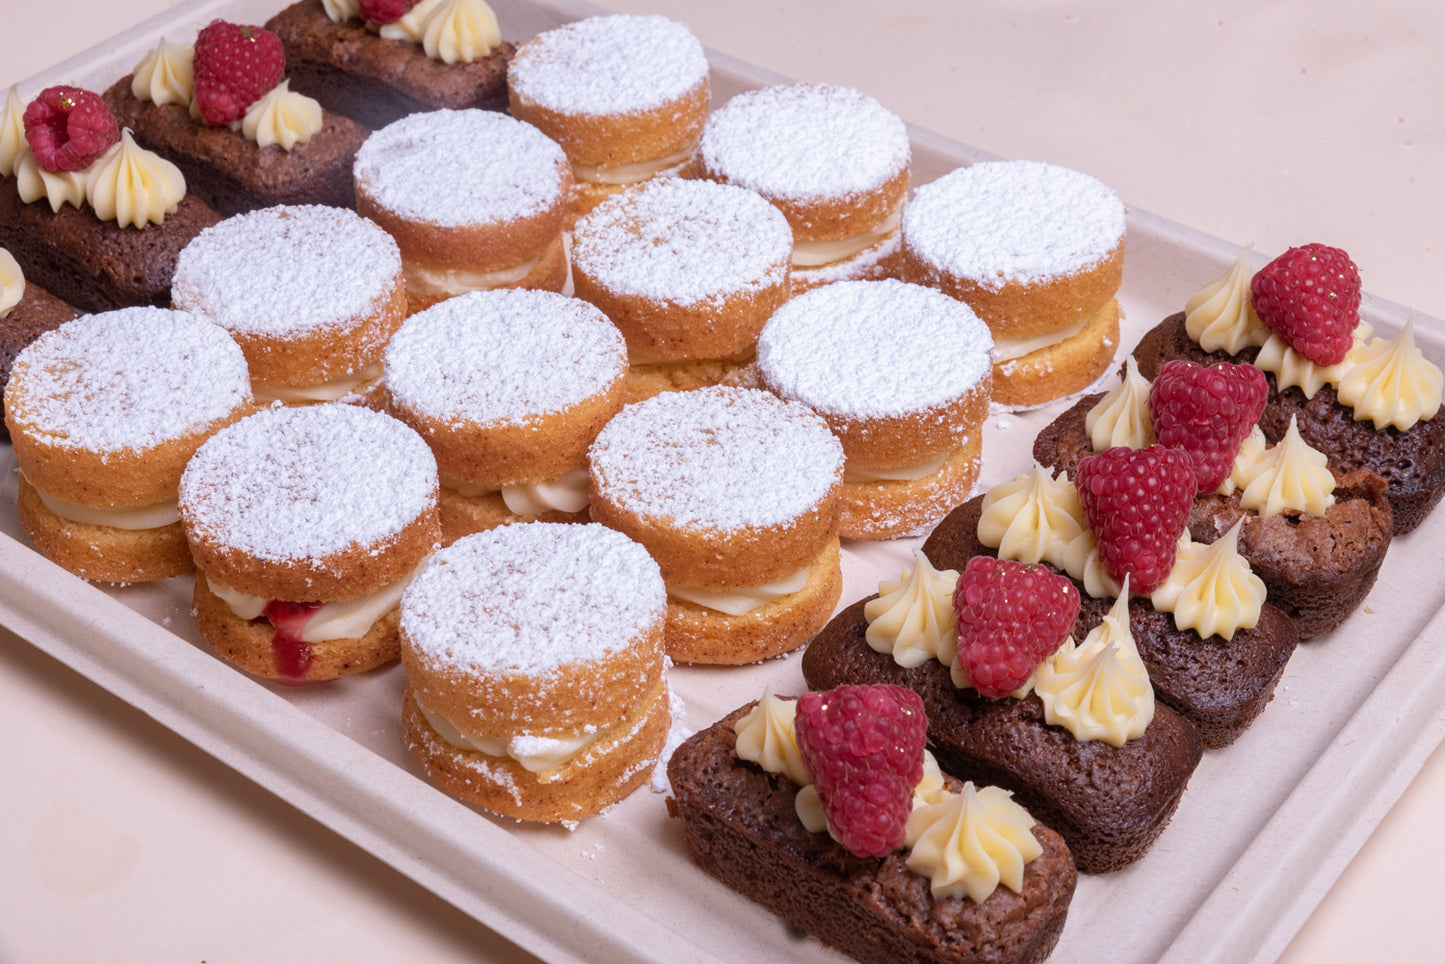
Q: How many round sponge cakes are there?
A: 12